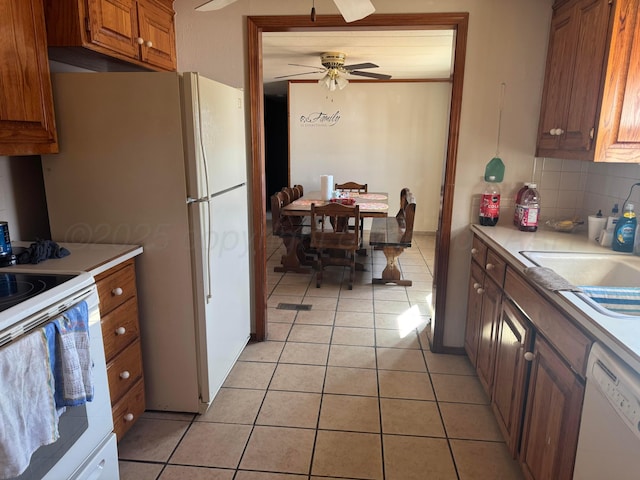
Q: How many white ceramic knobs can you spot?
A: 14